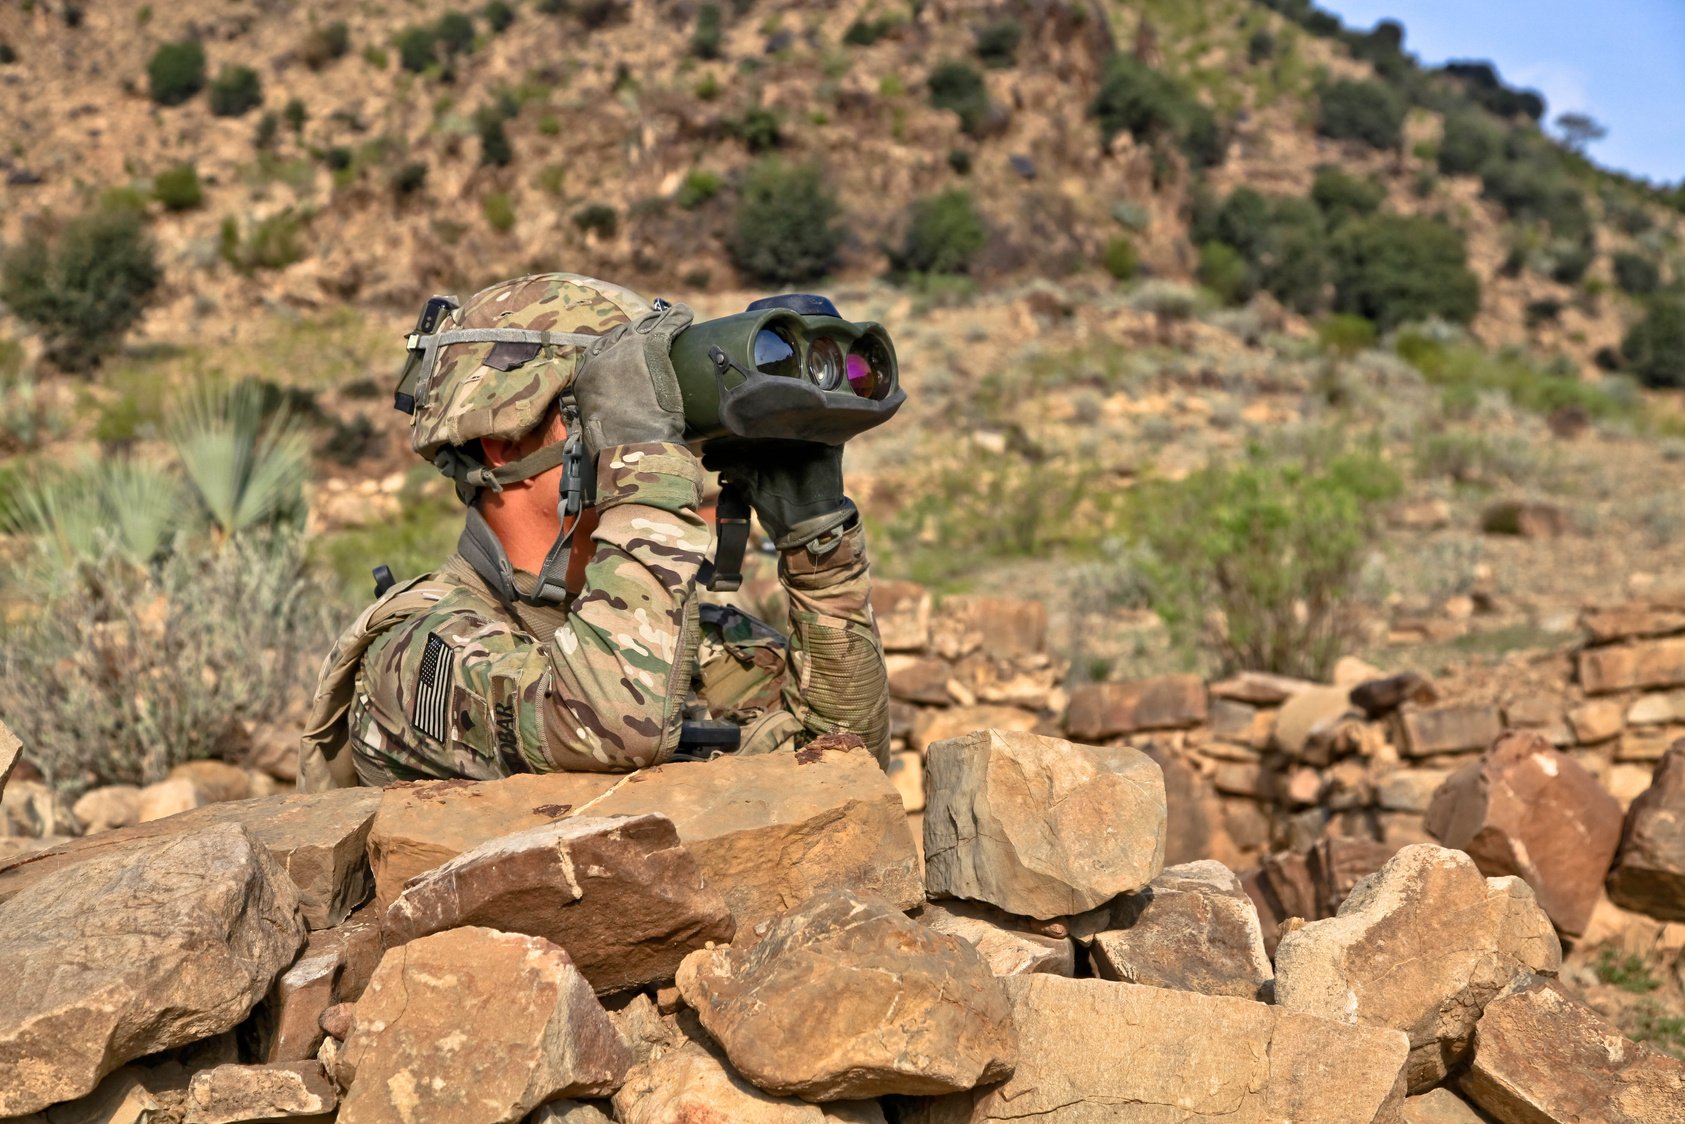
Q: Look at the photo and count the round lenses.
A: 3